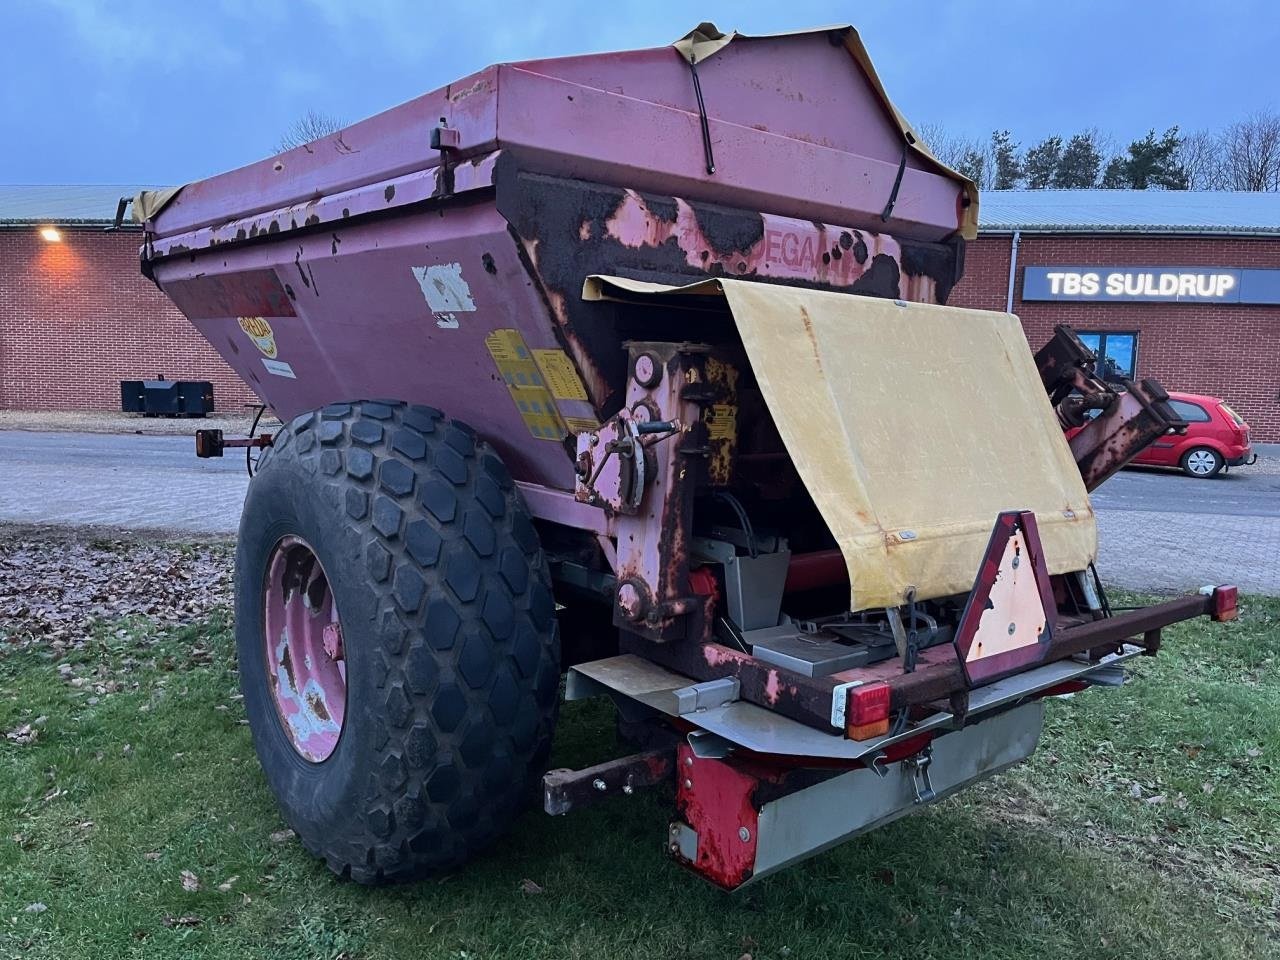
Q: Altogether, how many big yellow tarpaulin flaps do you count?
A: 1